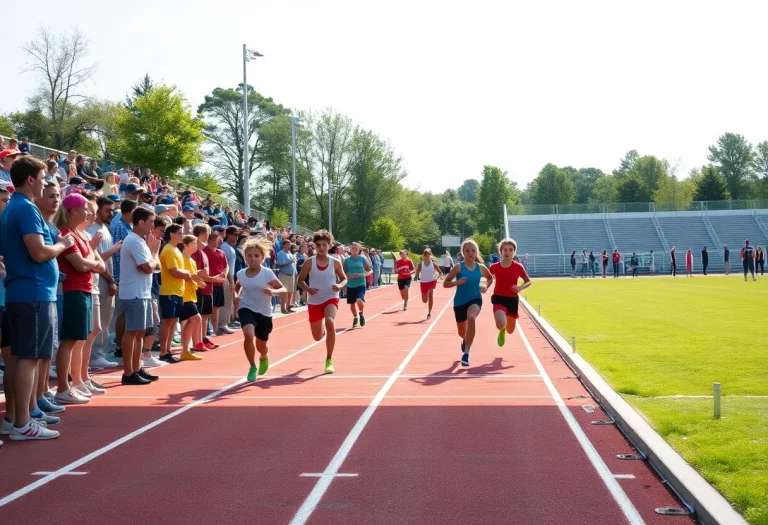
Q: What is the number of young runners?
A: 7